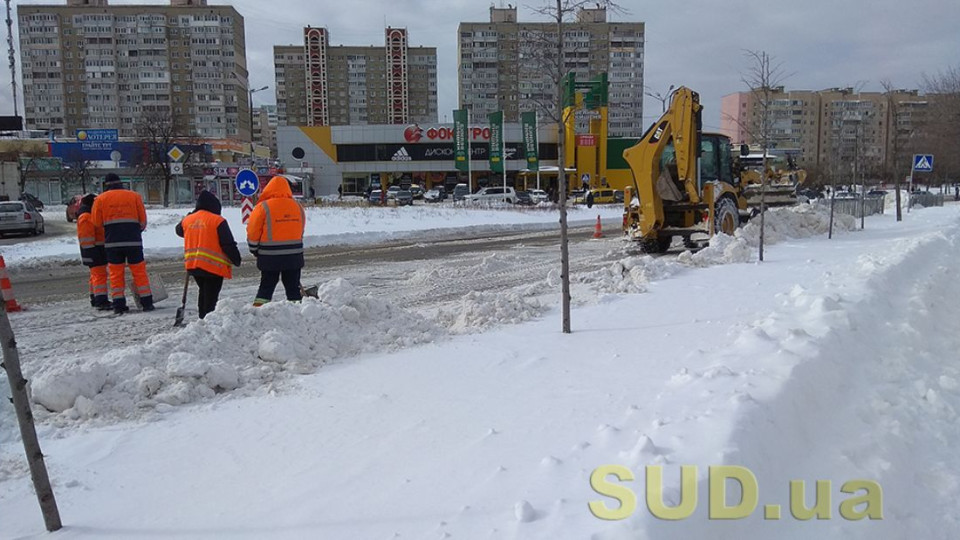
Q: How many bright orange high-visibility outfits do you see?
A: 4